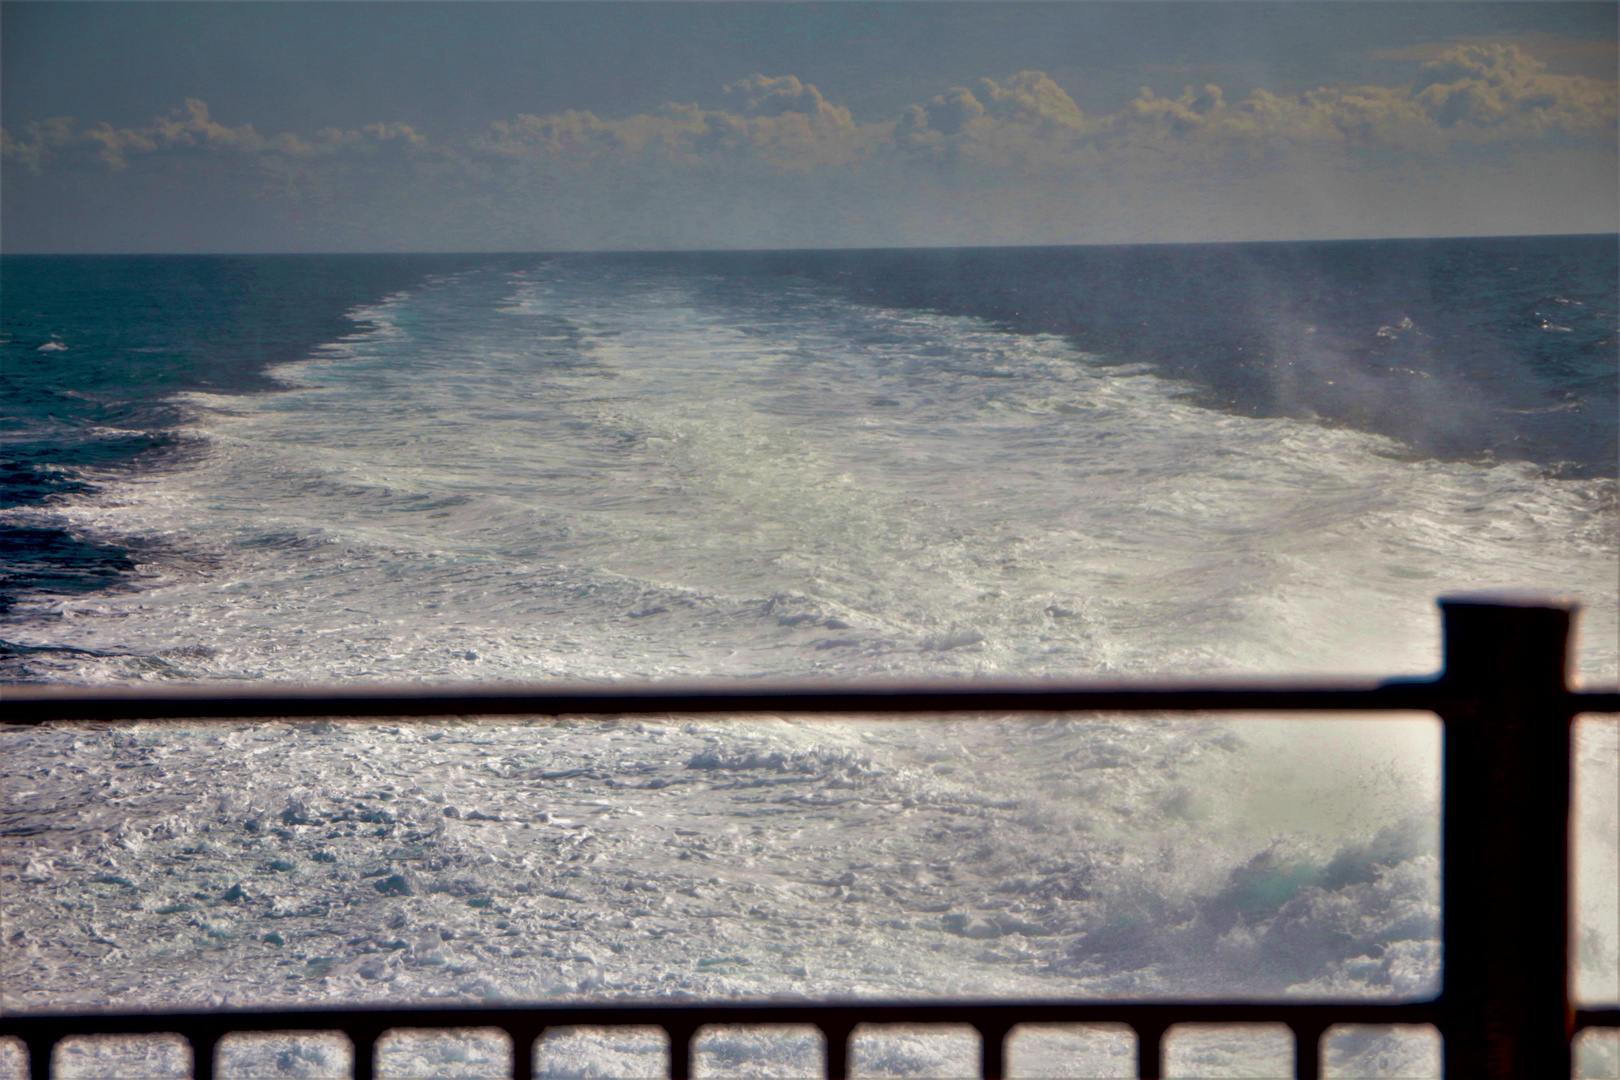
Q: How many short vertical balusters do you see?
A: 9